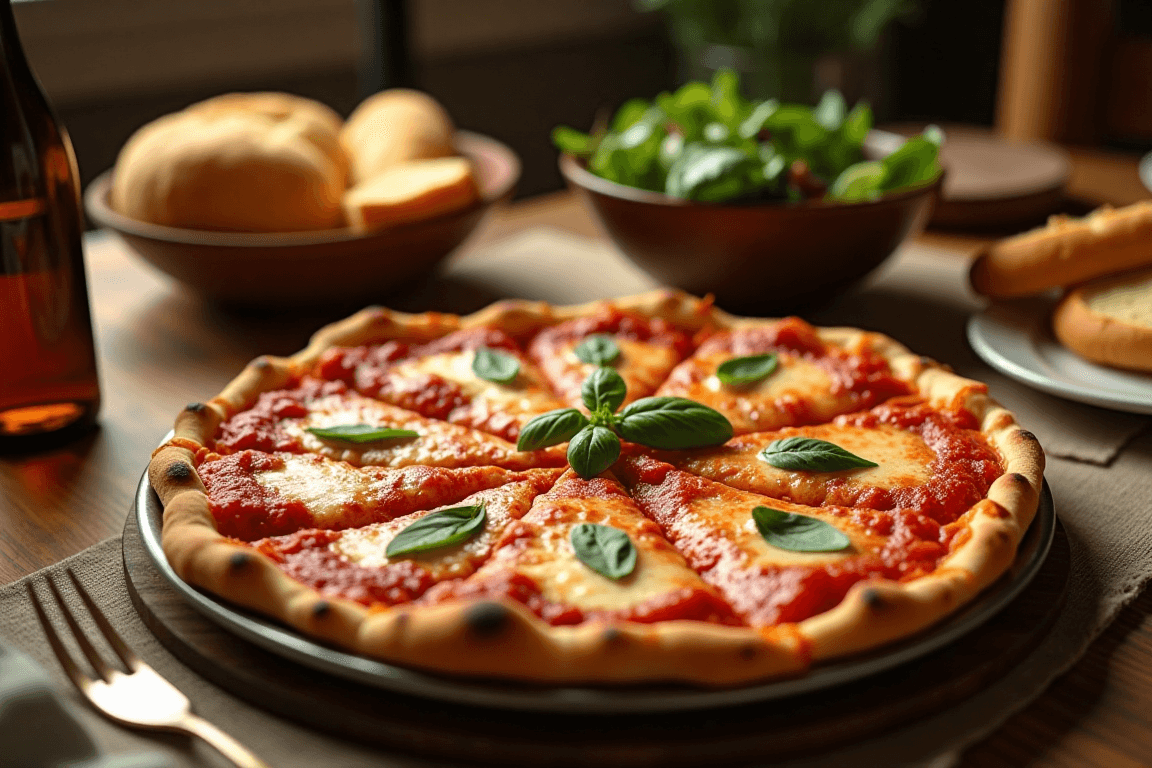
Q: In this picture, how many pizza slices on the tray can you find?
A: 9